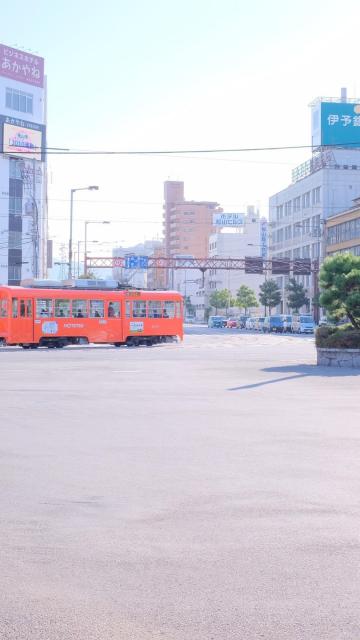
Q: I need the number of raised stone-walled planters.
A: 1